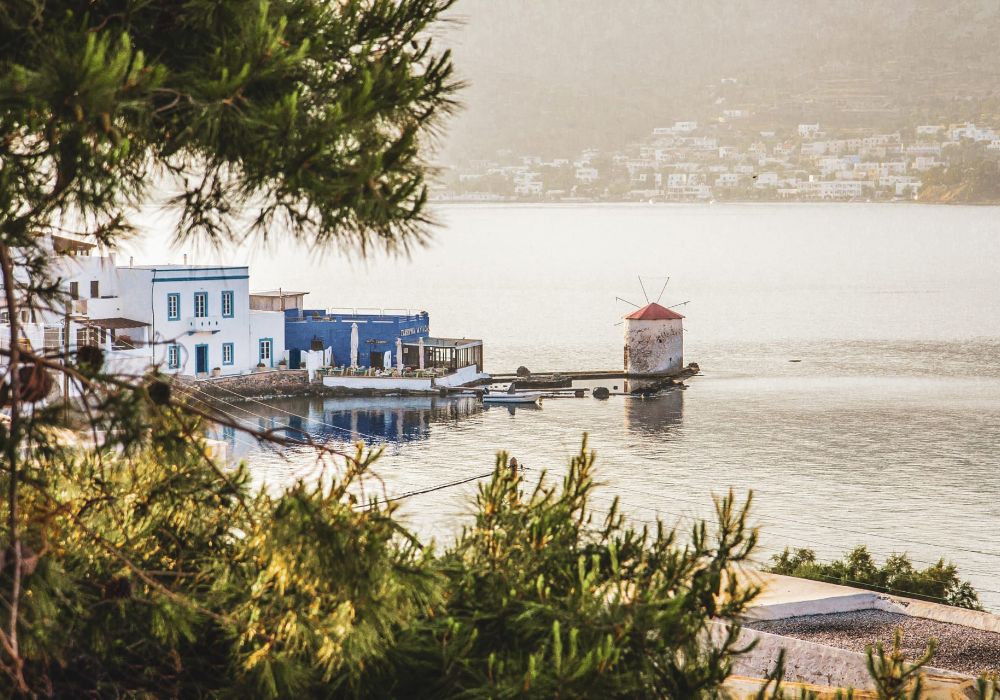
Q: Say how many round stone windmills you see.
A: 1